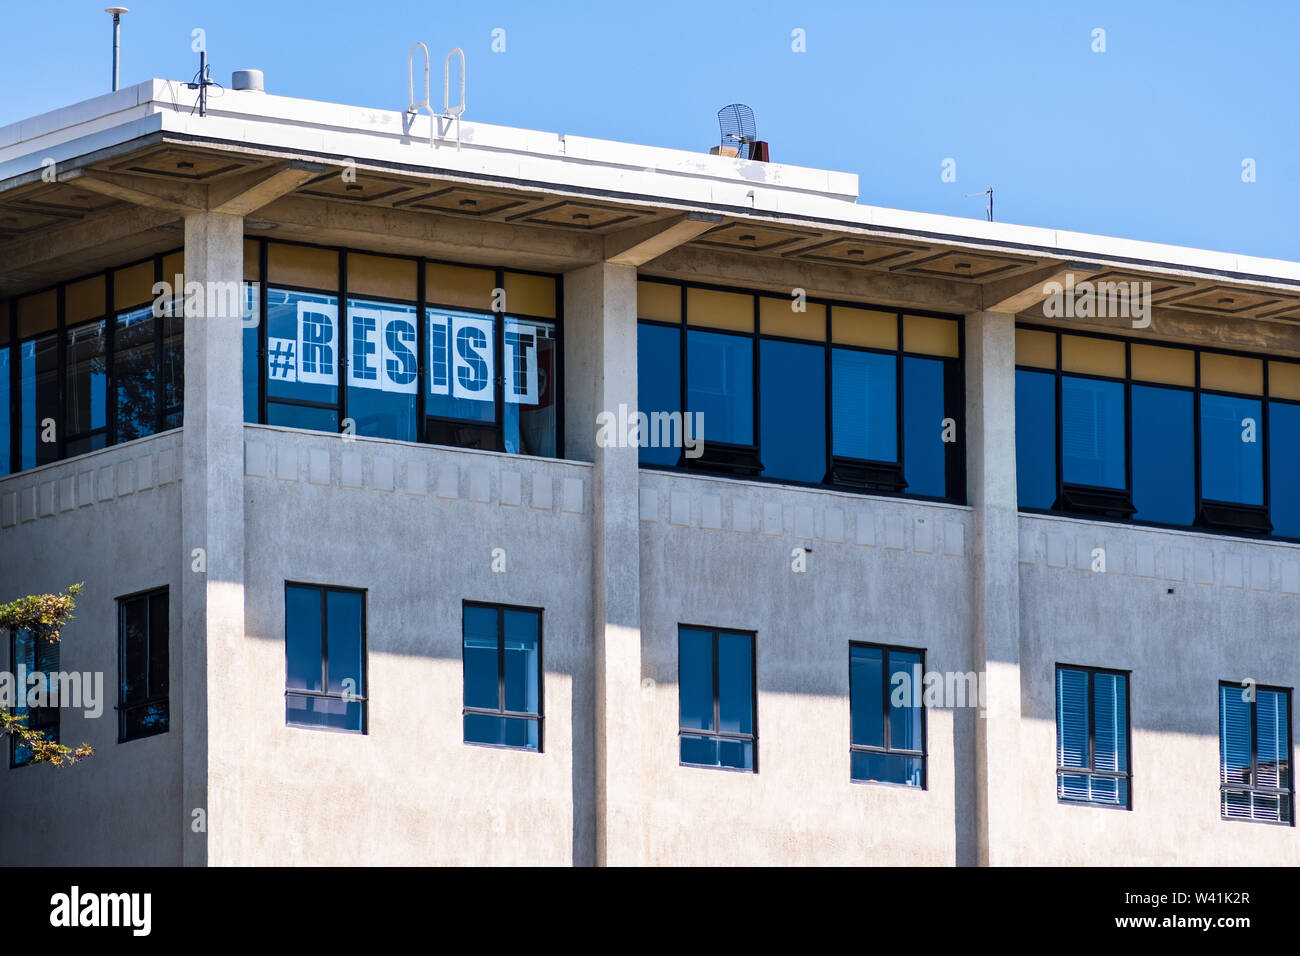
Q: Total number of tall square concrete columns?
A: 3